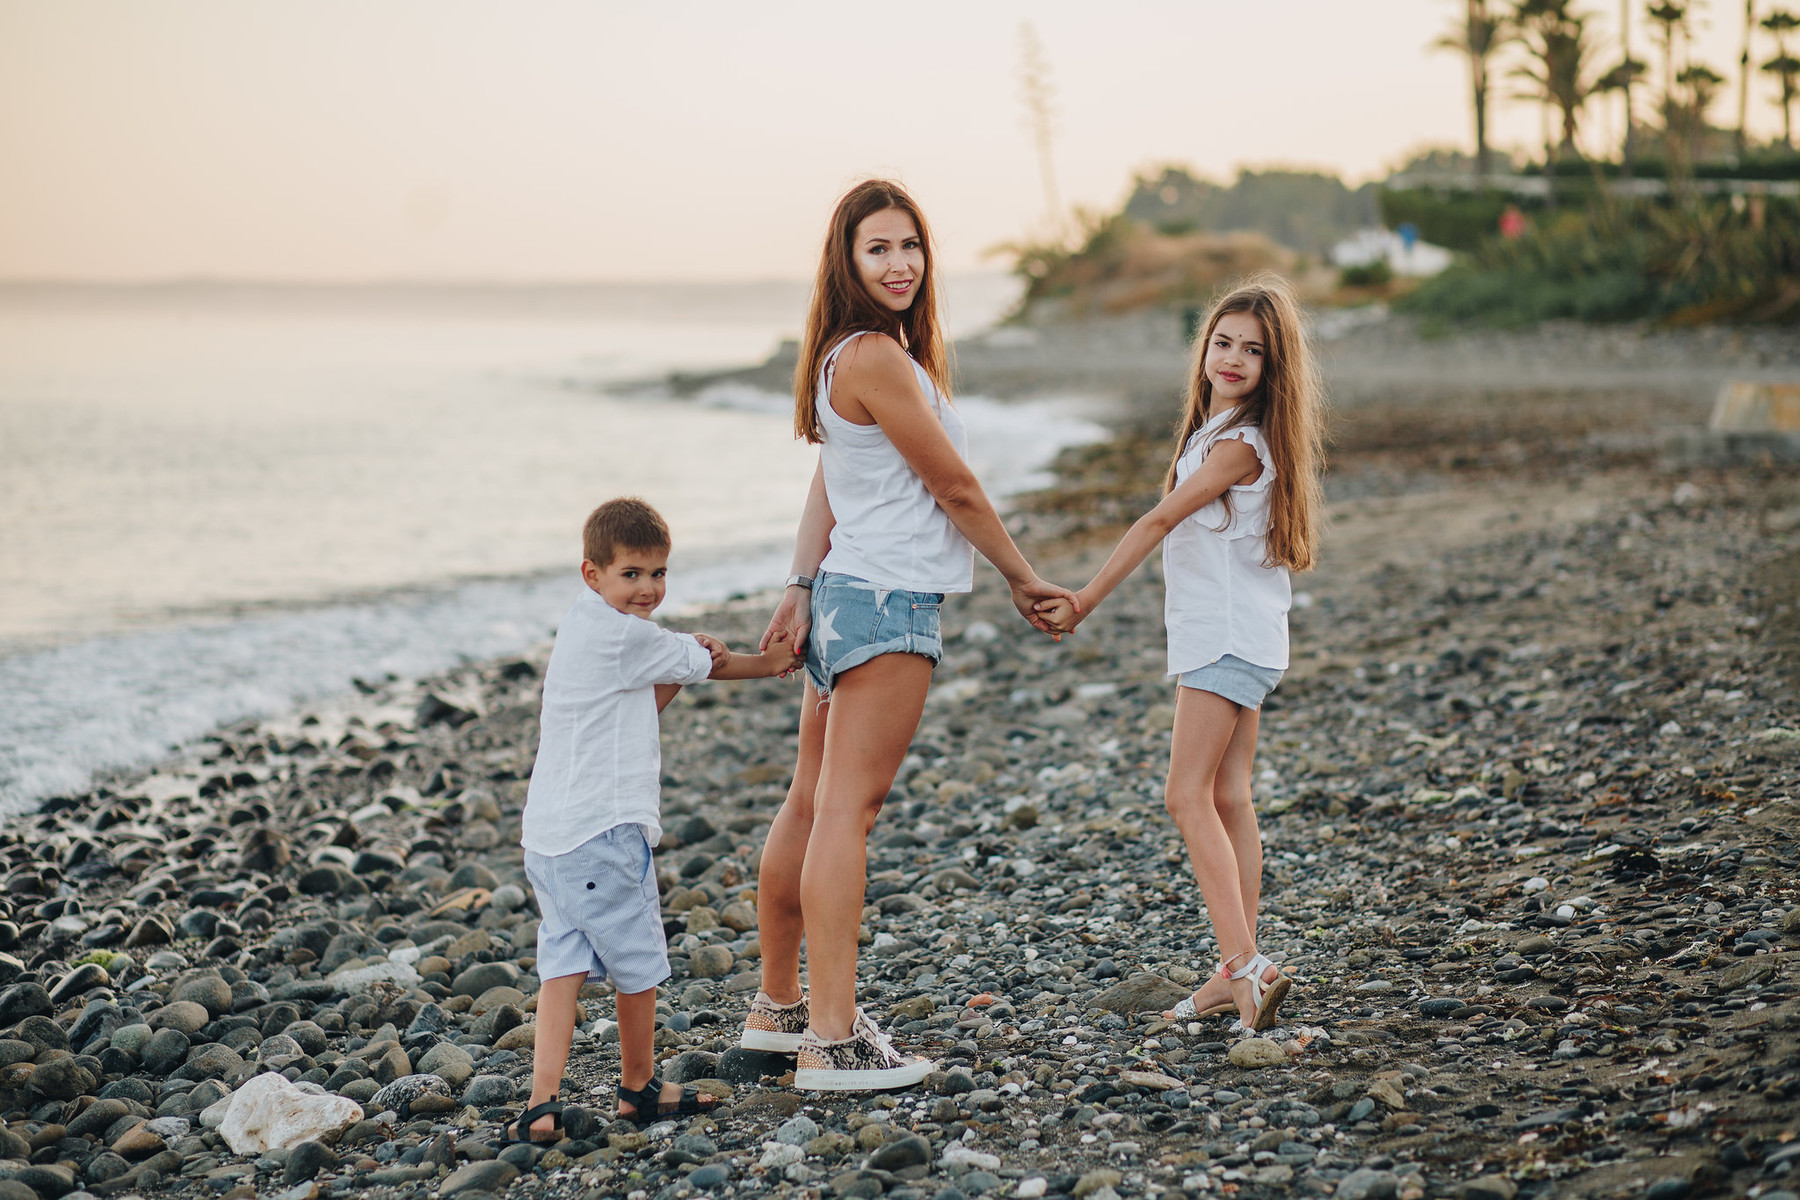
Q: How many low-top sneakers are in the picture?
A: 2